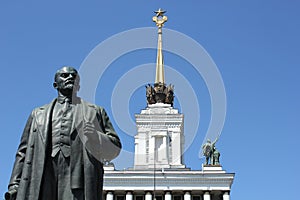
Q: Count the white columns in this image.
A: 7